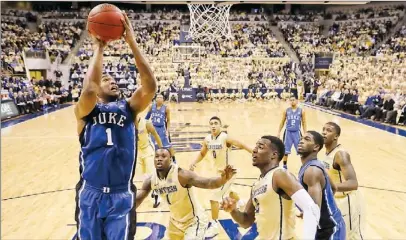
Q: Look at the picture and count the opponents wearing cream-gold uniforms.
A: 5